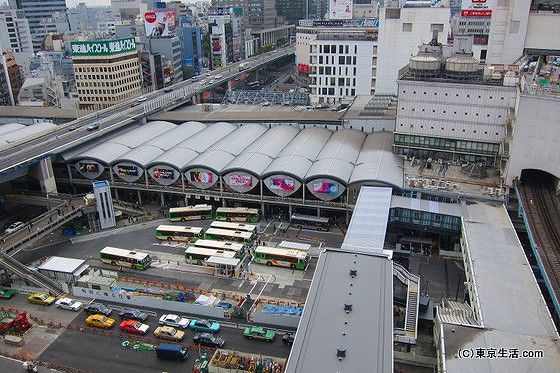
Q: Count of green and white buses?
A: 9